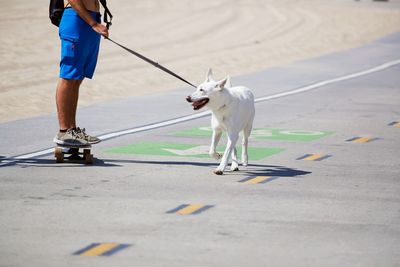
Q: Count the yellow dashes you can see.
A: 6